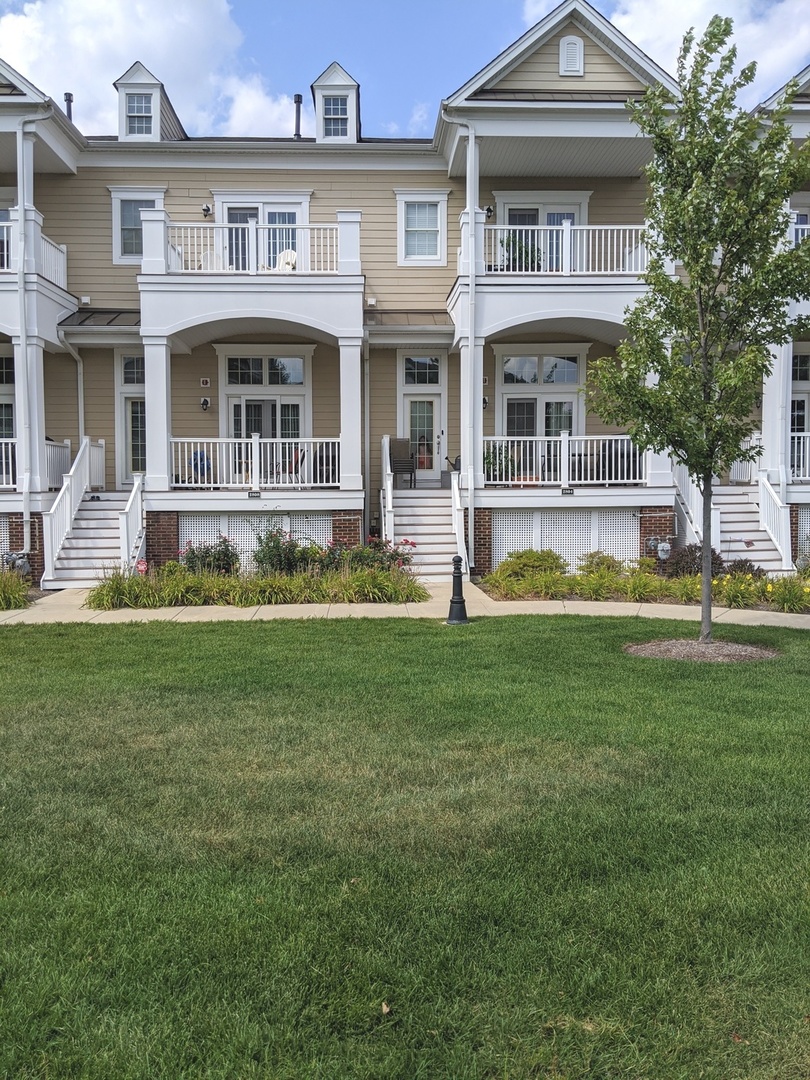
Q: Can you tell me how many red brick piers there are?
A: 6